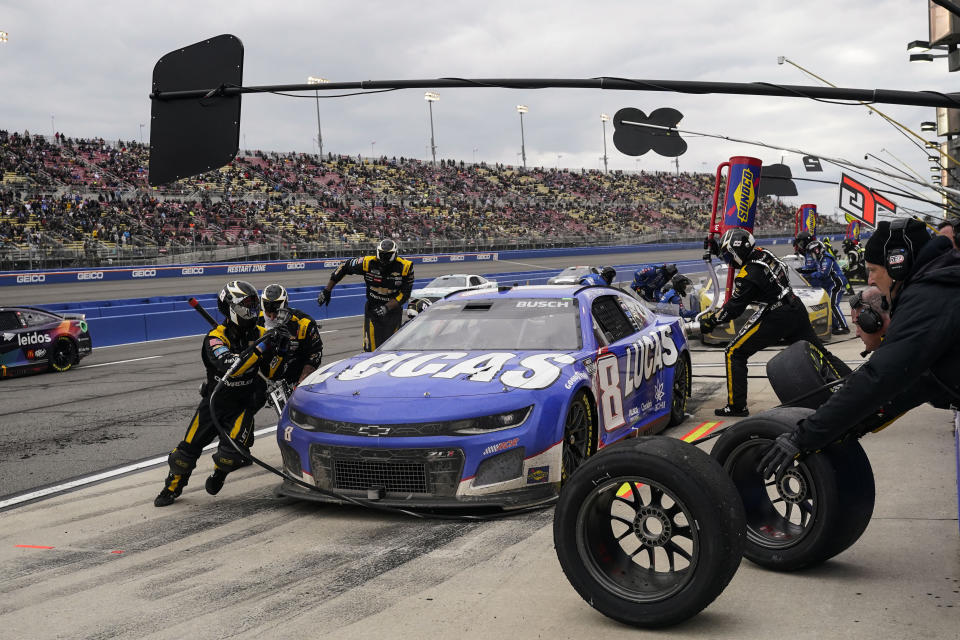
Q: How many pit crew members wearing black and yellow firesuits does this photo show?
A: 4